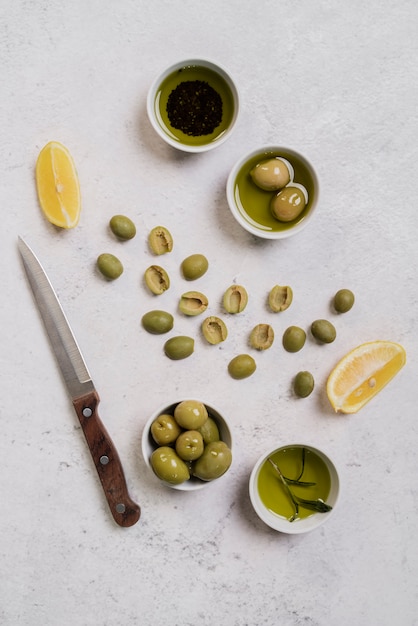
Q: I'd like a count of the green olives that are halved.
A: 7